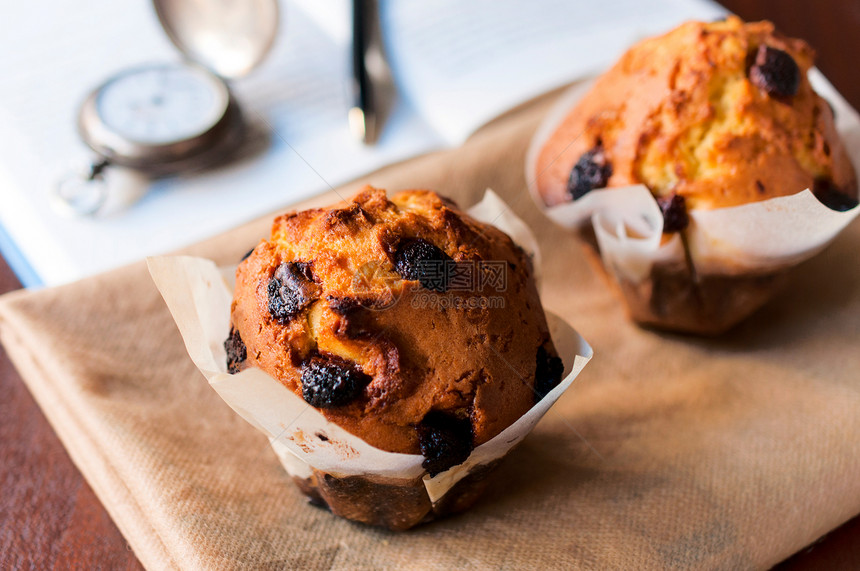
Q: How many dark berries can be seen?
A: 10